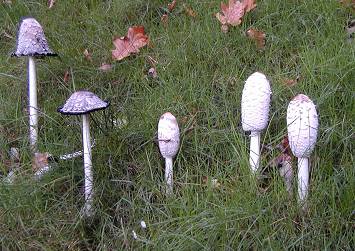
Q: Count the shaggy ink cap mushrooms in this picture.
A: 5